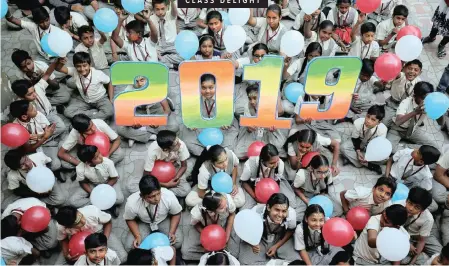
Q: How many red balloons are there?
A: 14